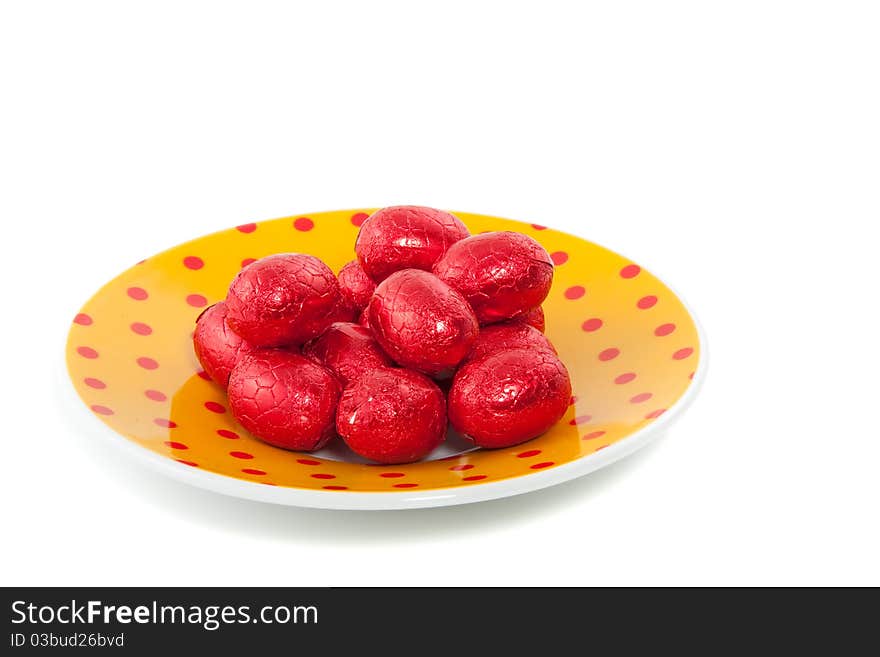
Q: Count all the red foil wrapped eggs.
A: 12